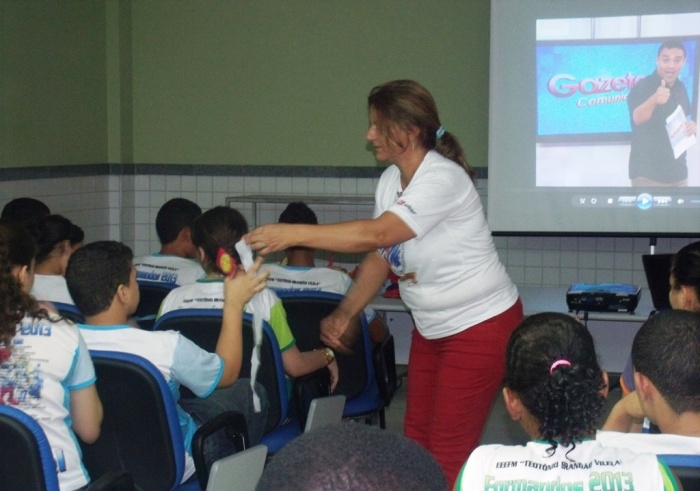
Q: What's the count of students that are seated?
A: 11